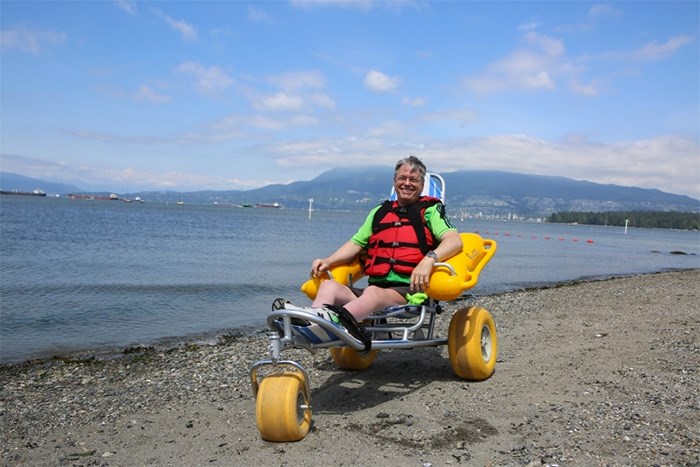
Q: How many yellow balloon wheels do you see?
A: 3